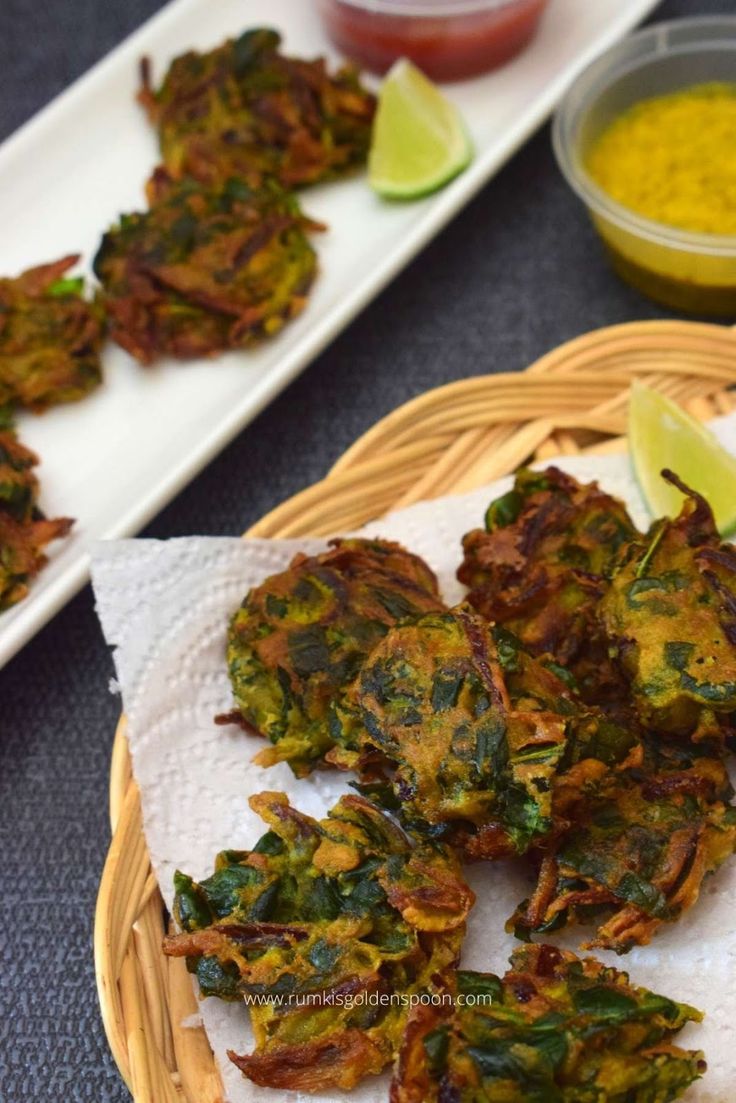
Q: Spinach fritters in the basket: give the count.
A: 7